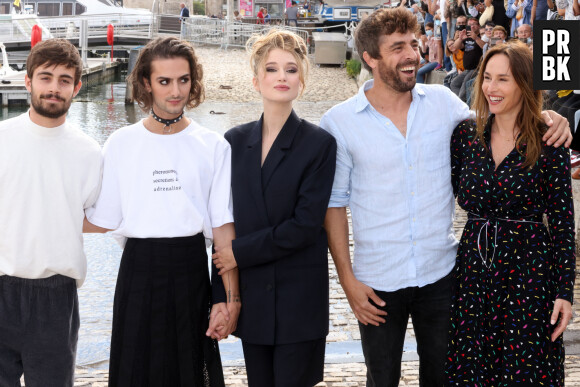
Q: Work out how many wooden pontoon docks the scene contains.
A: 1